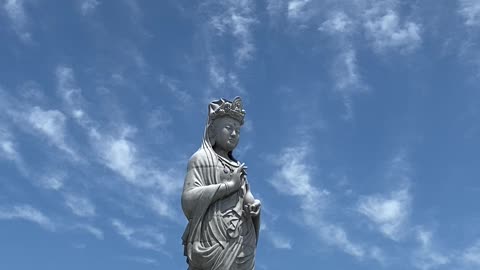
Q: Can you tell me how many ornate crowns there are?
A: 1